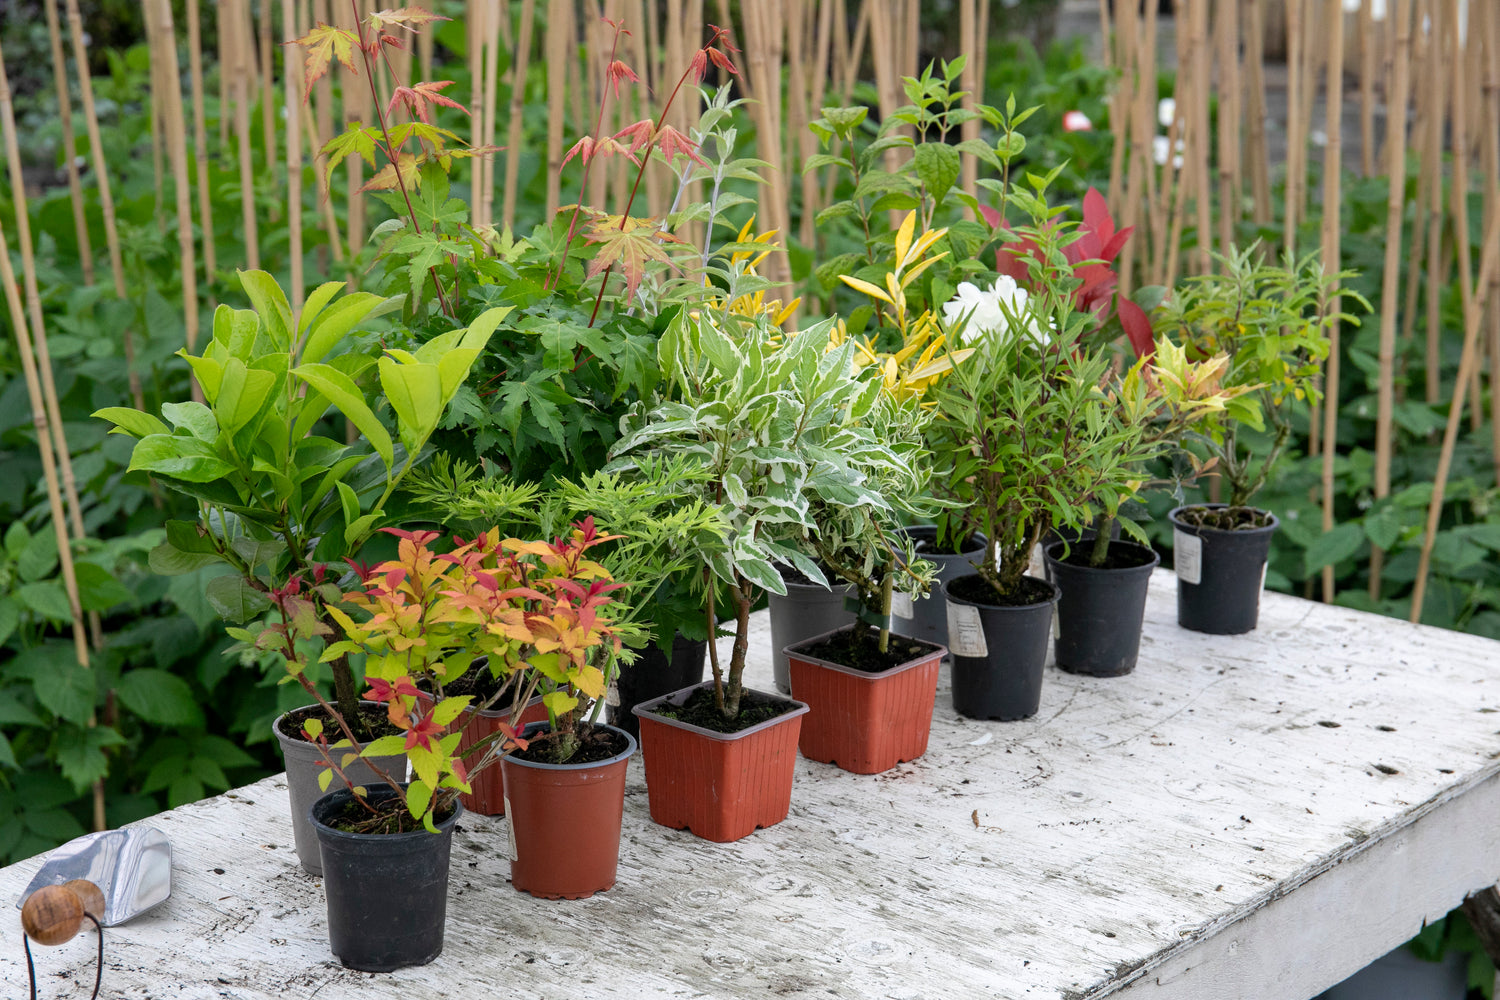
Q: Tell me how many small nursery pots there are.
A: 13